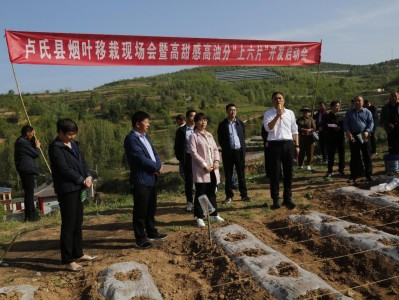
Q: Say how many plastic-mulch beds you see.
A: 5